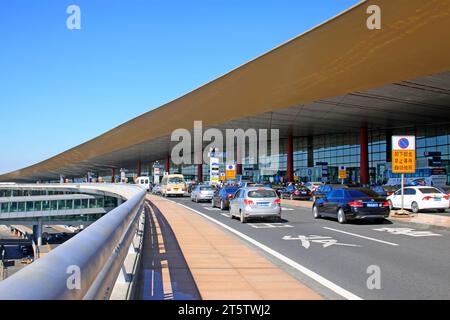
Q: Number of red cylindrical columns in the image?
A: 7